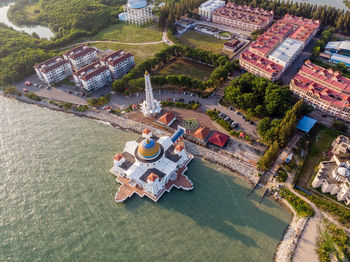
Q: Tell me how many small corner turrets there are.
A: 4